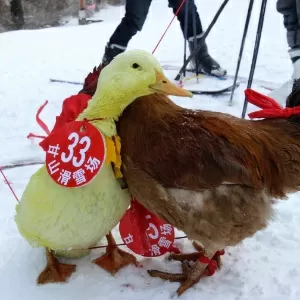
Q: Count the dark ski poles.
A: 5